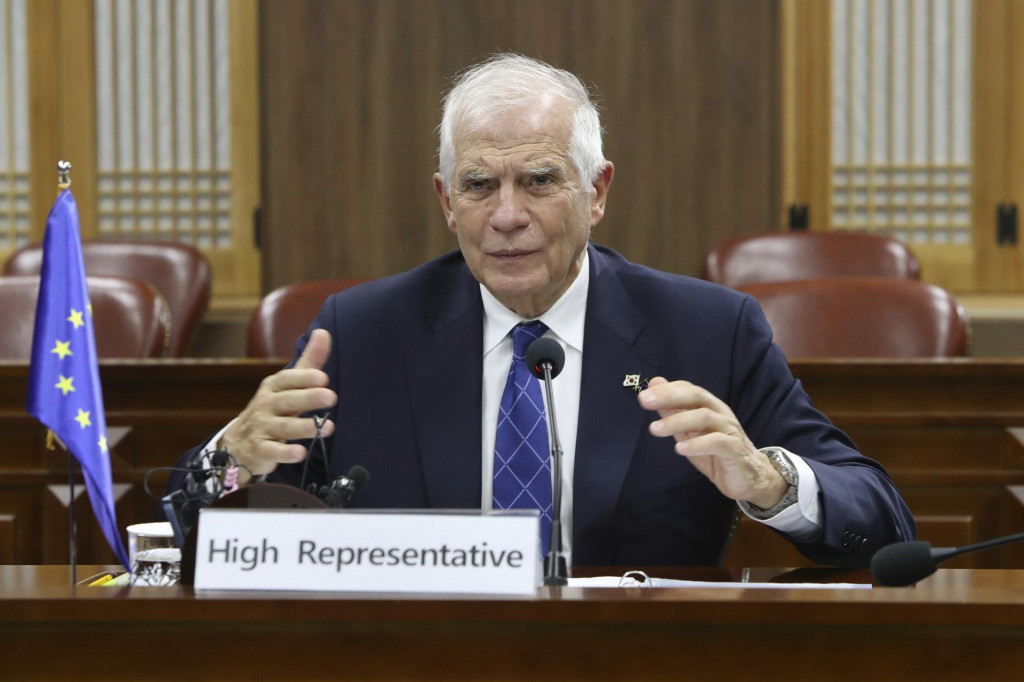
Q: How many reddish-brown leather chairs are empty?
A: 5